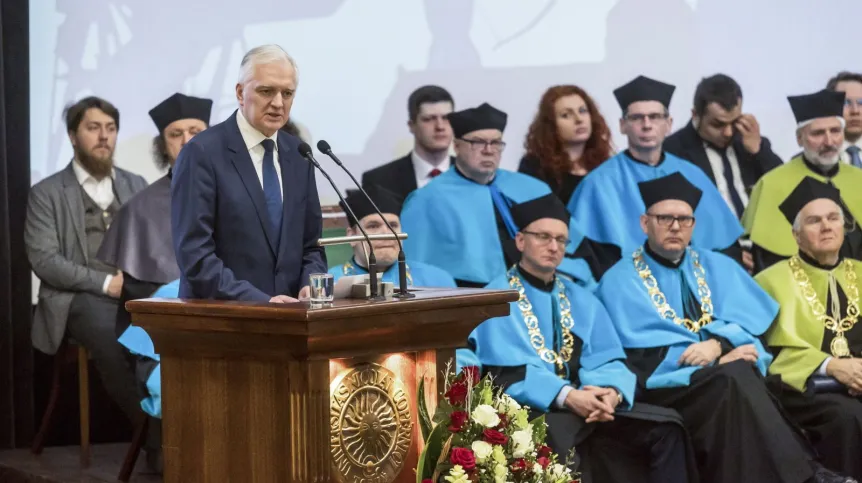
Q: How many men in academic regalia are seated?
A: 8